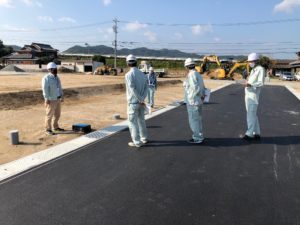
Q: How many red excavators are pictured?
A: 0